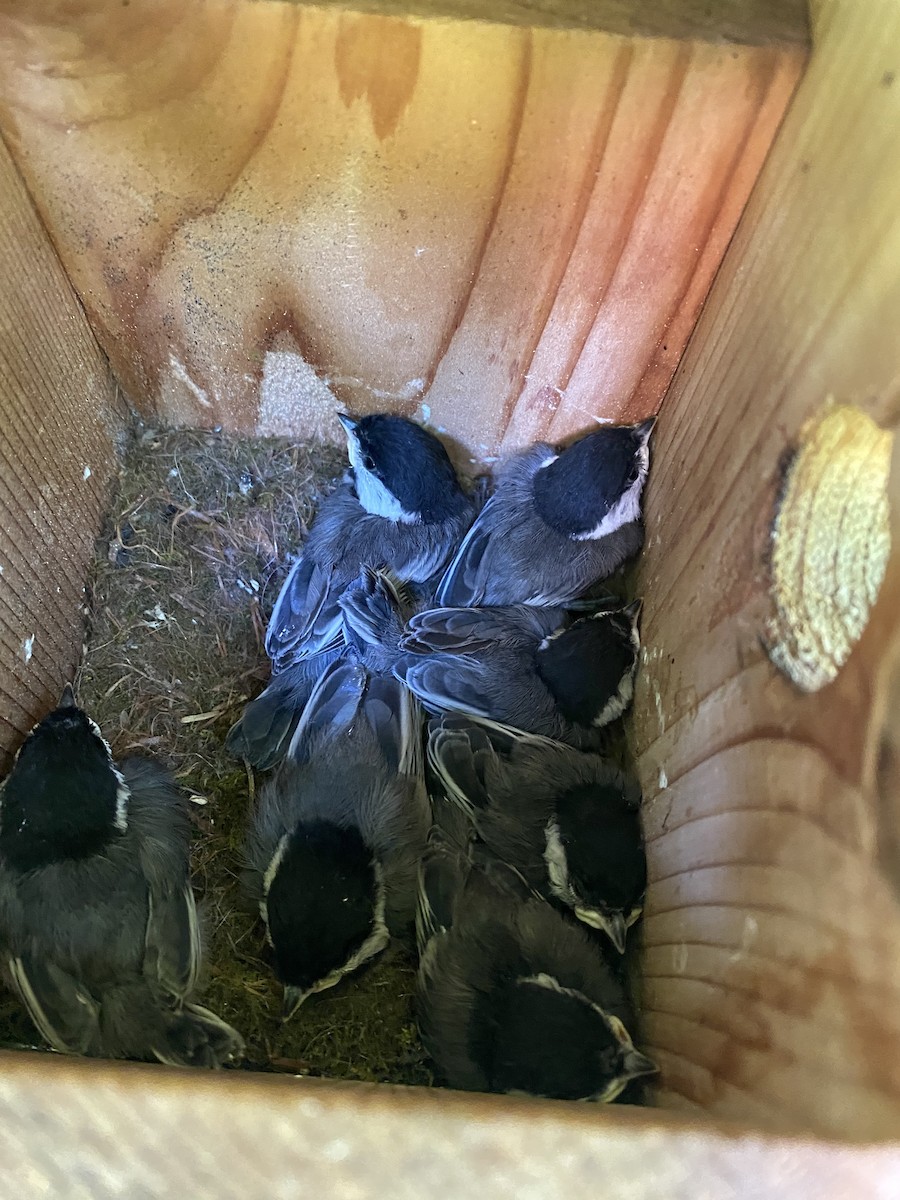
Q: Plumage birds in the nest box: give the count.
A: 7